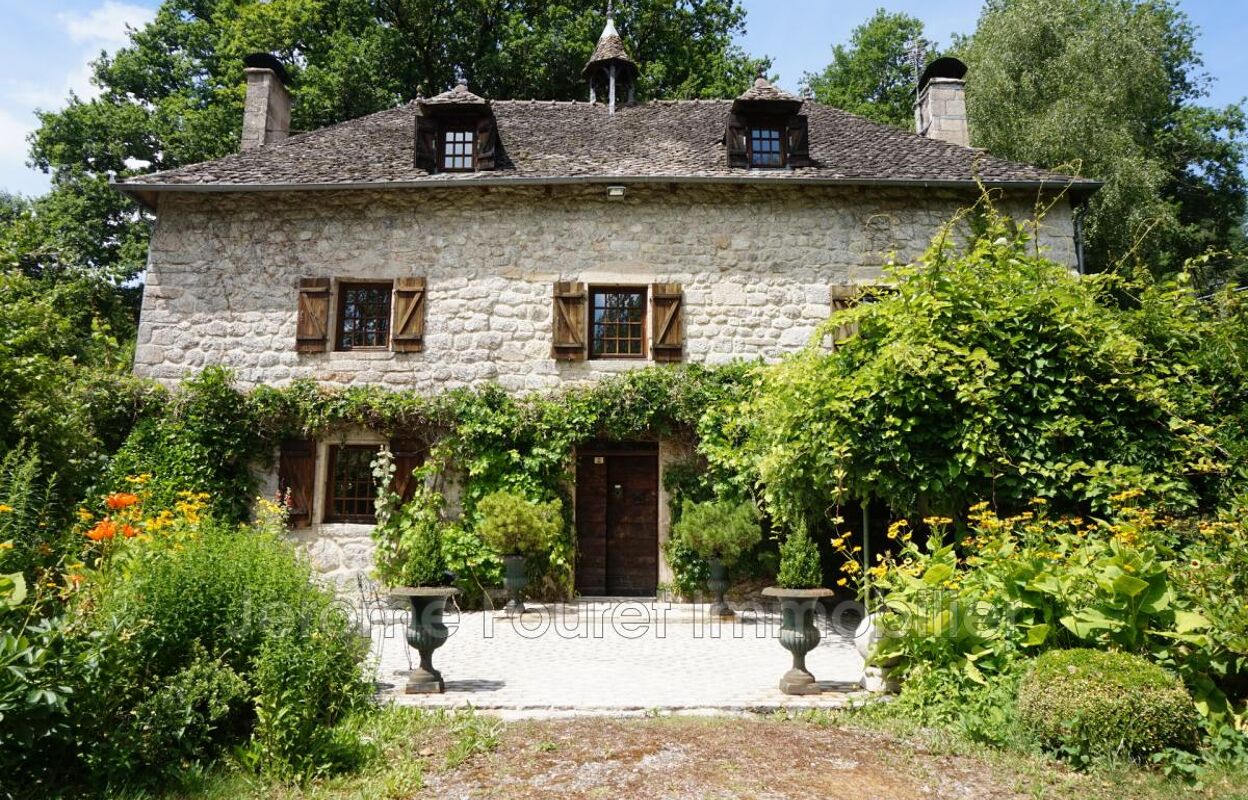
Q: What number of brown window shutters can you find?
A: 11